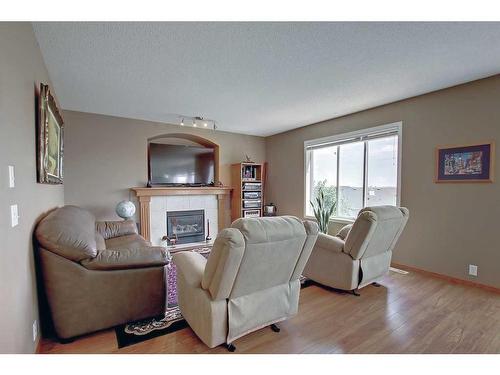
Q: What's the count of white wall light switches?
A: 2